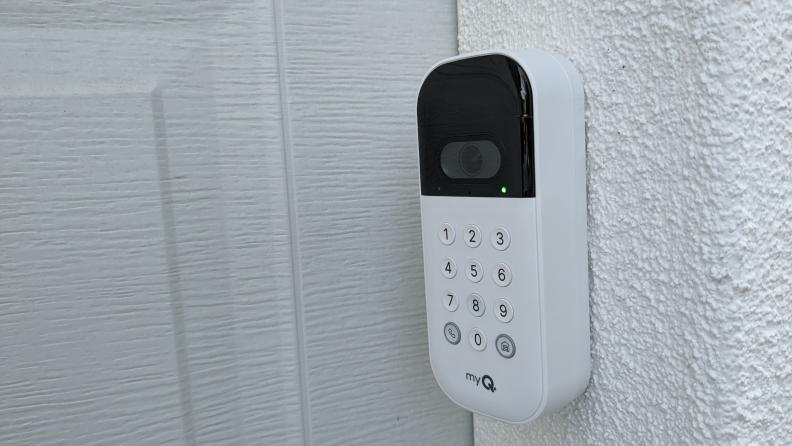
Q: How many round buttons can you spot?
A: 12